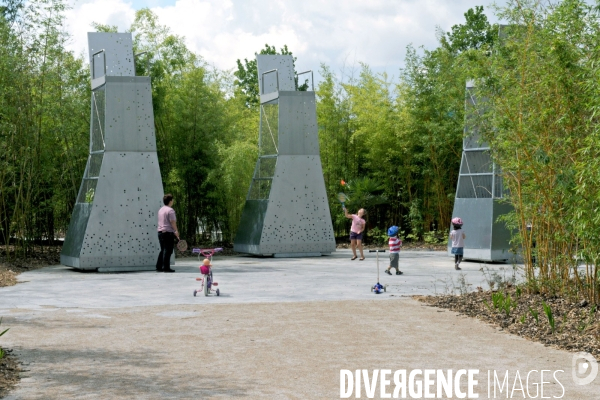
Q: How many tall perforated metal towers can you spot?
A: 3